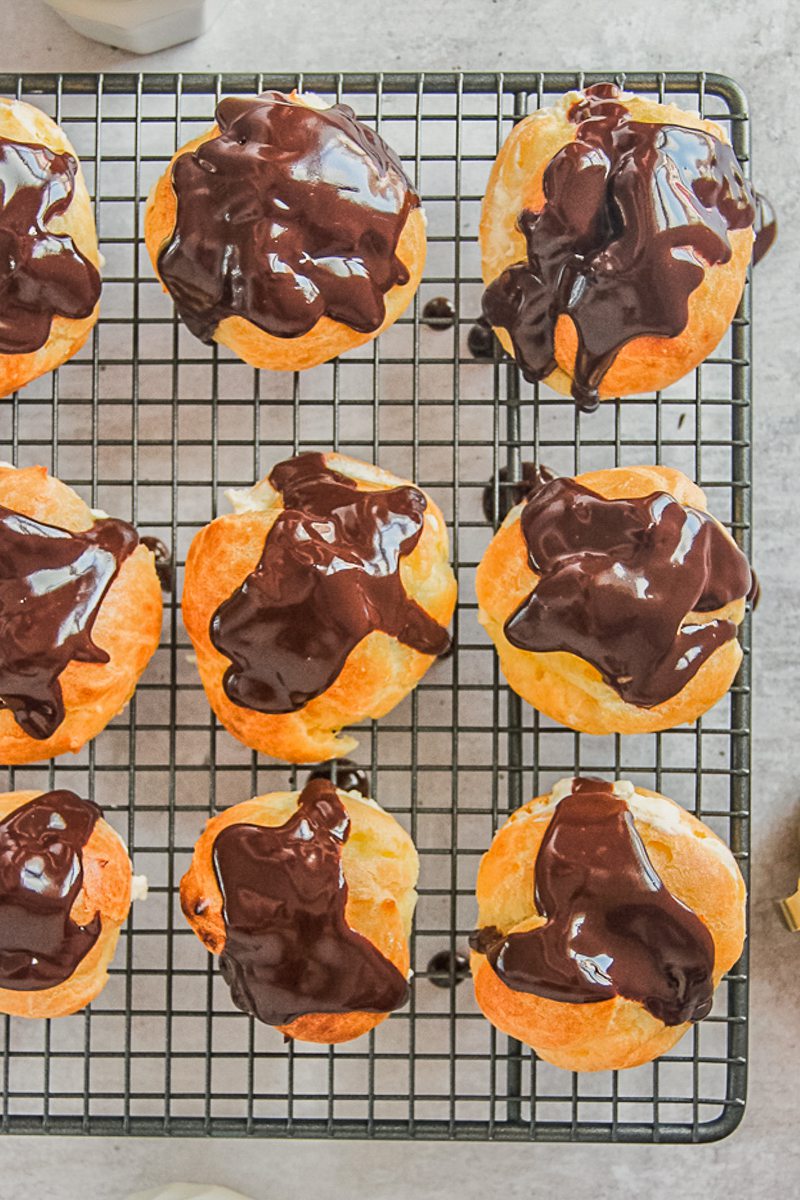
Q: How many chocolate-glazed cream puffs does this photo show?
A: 9